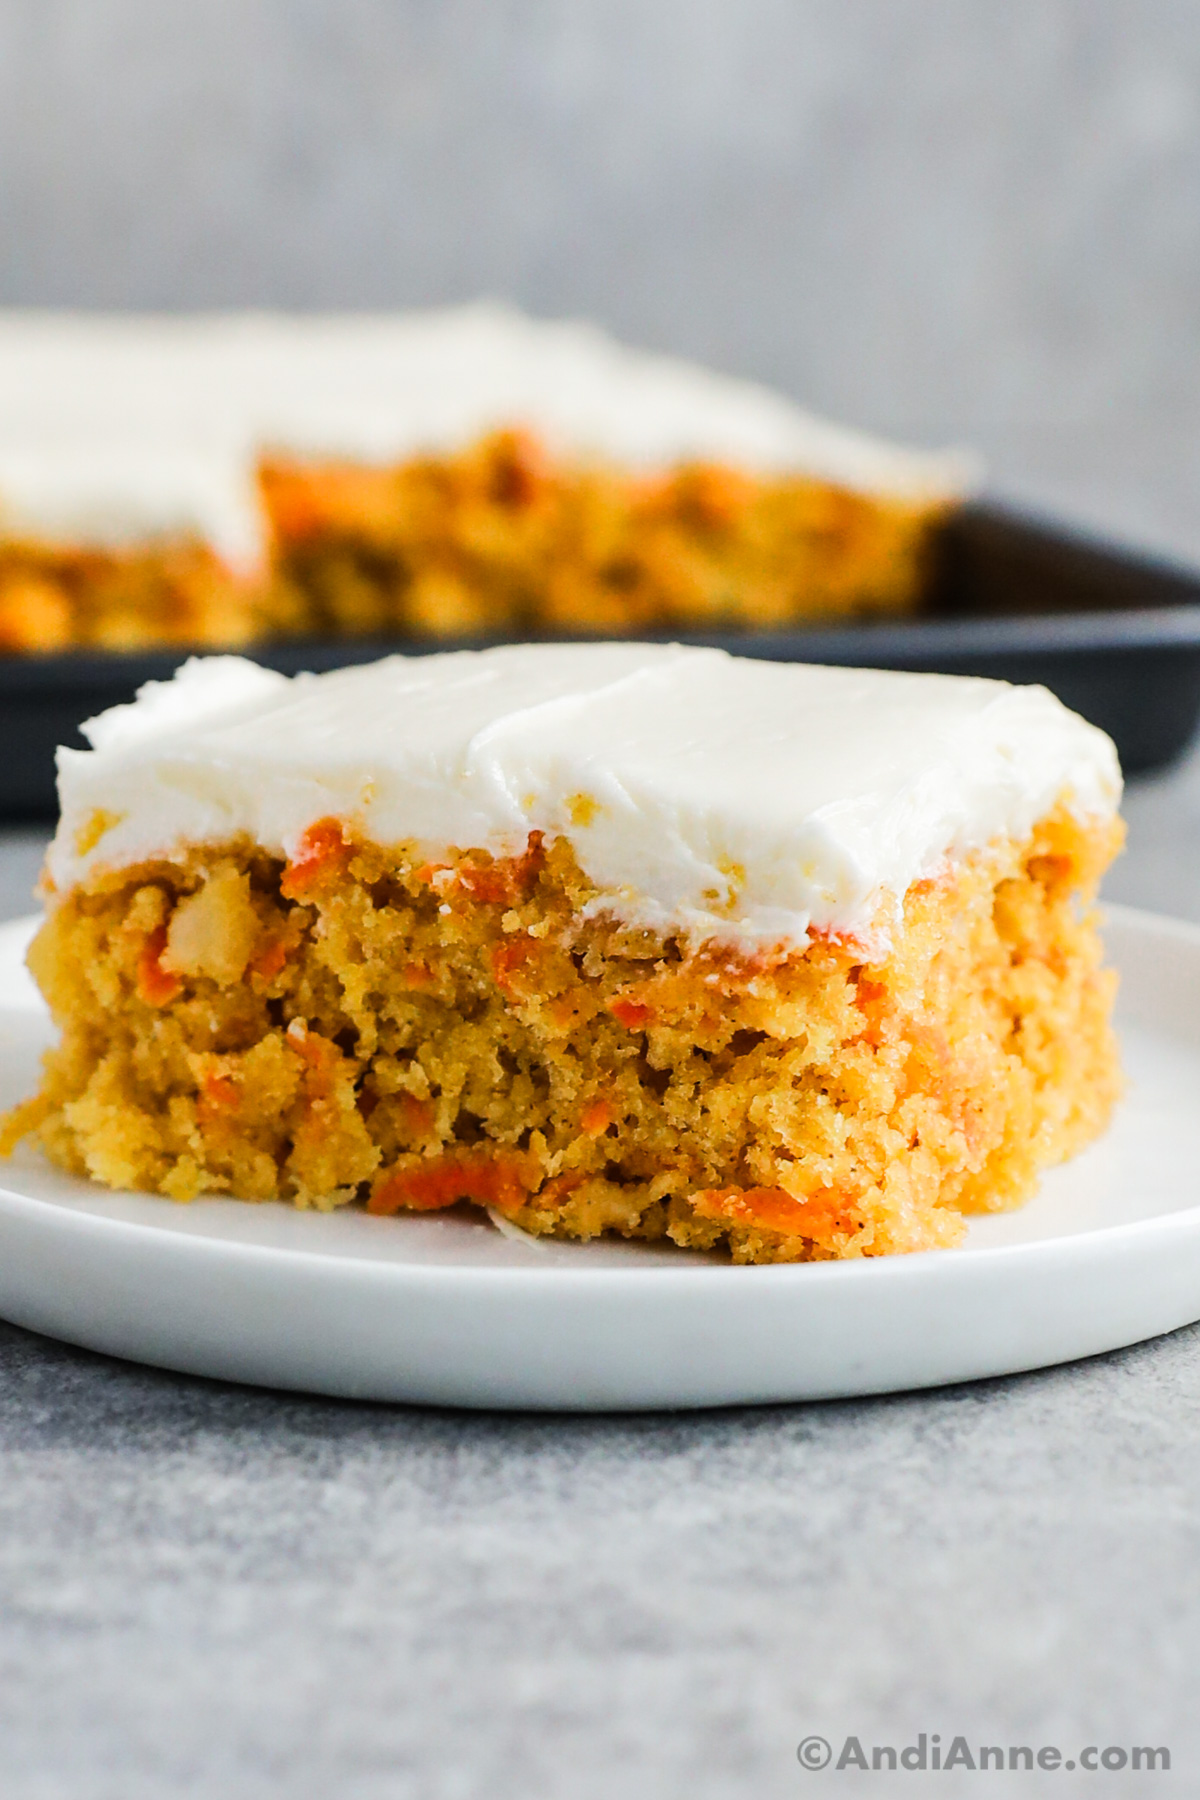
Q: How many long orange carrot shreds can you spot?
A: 2